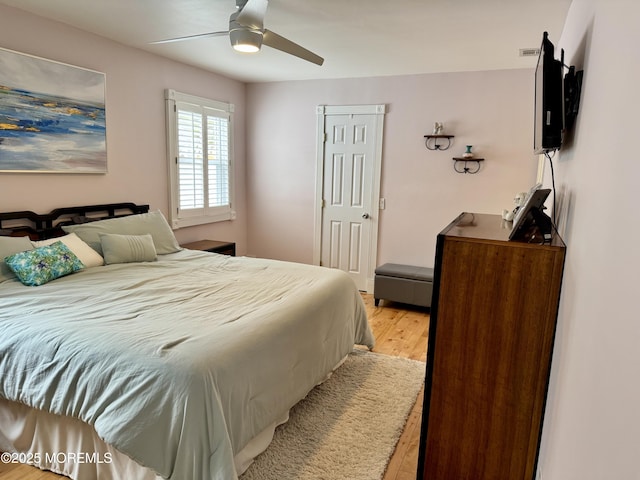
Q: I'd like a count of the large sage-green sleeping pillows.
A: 2